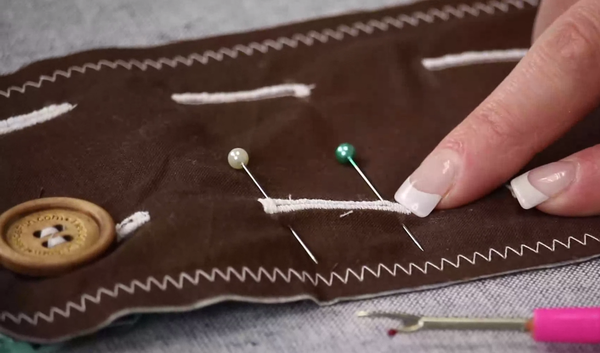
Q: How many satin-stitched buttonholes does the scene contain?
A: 5